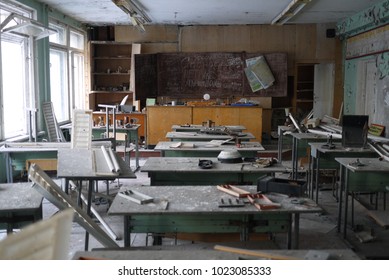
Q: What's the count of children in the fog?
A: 0